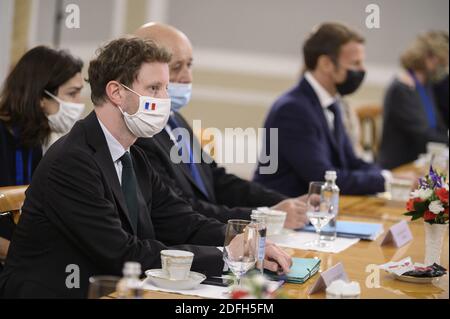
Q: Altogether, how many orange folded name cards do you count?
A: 0